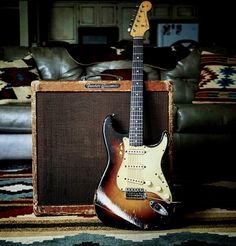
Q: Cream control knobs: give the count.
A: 3